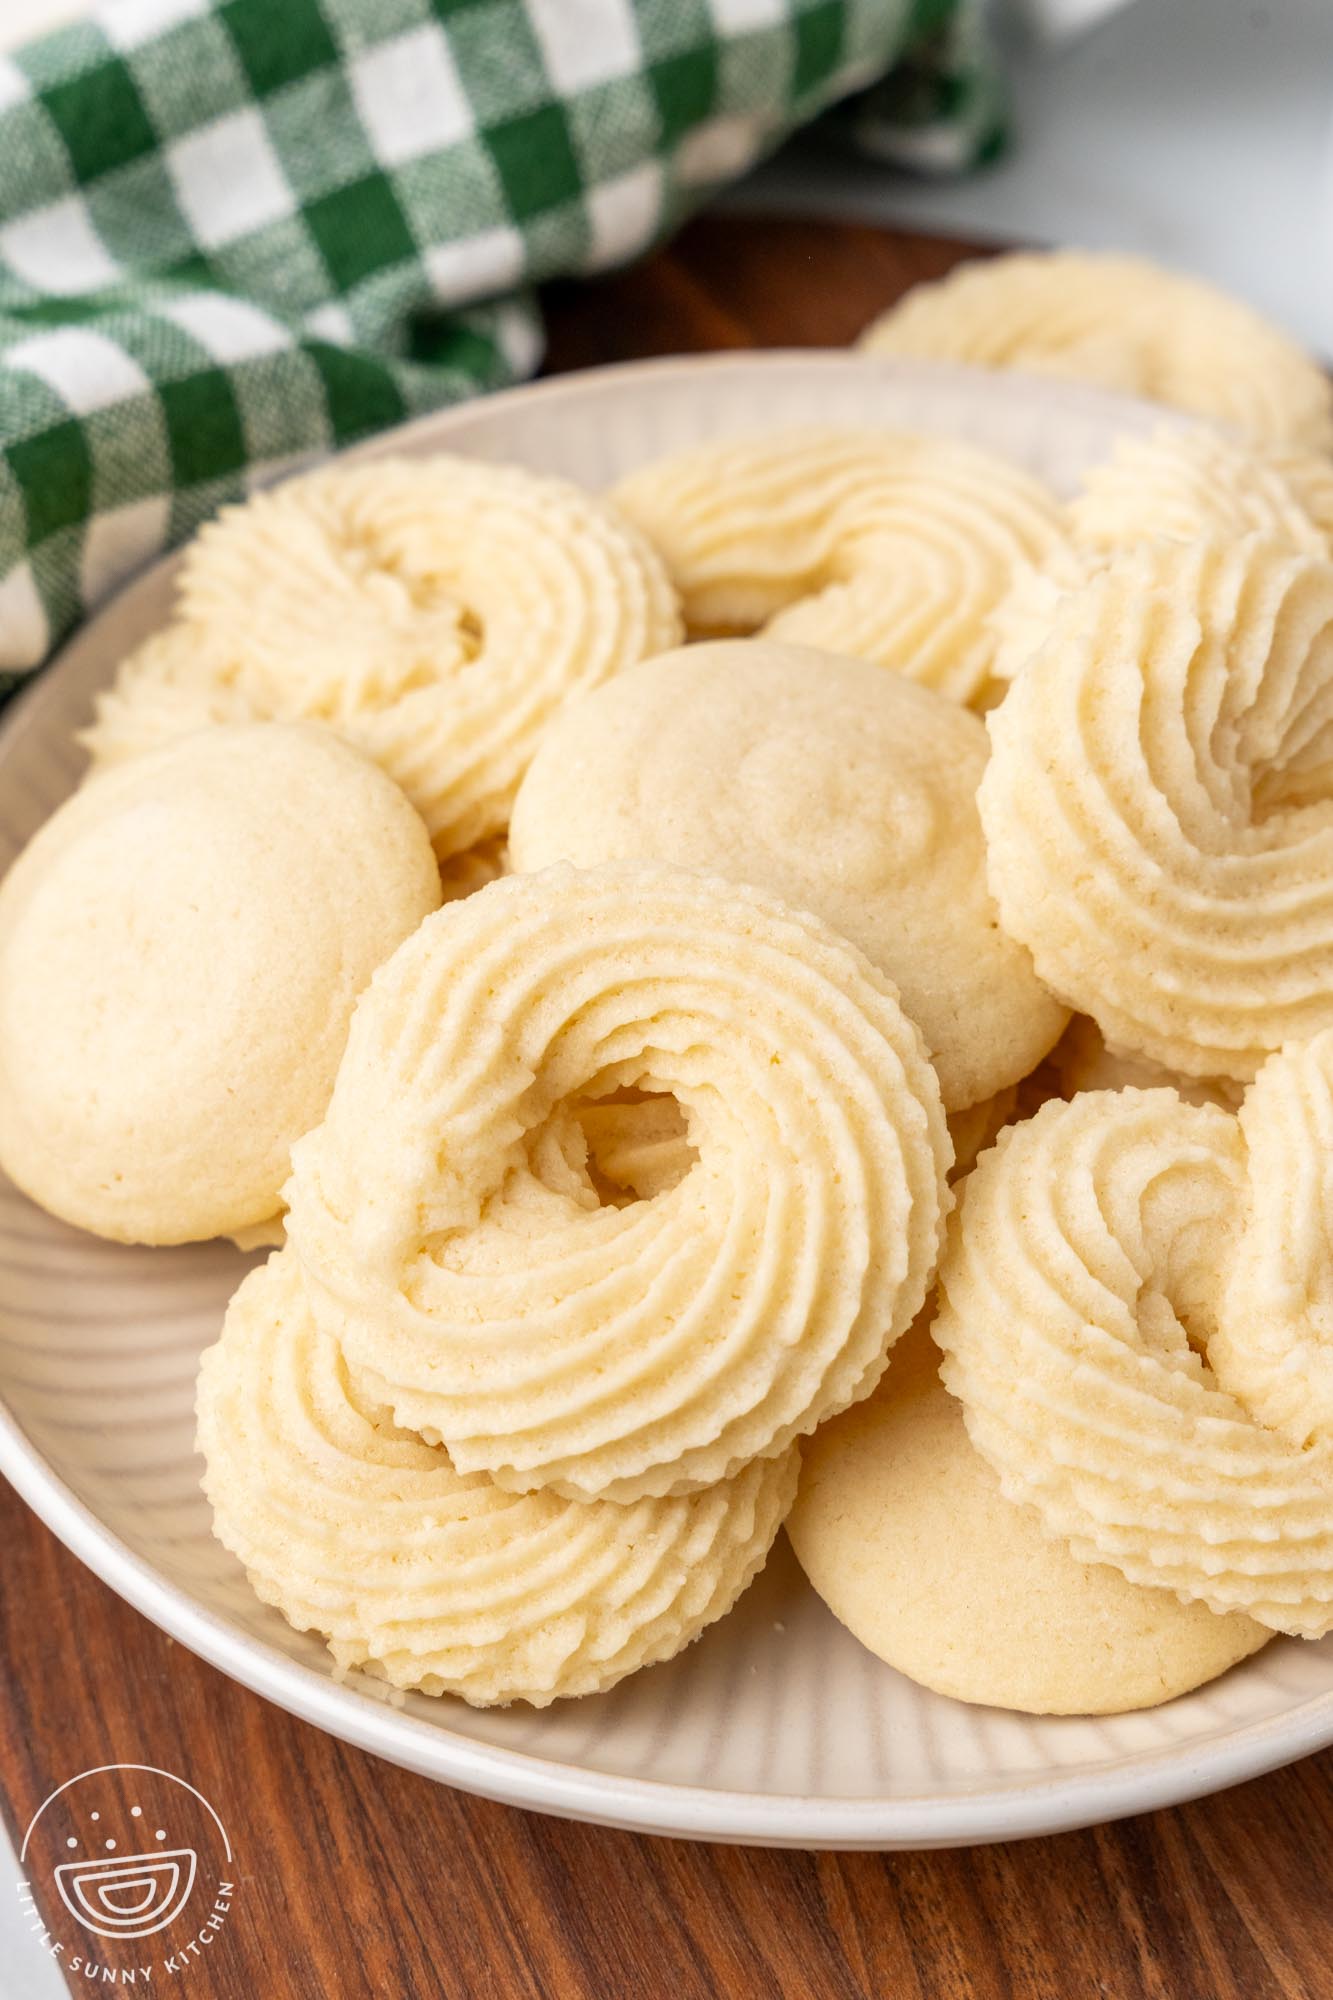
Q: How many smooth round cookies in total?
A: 3